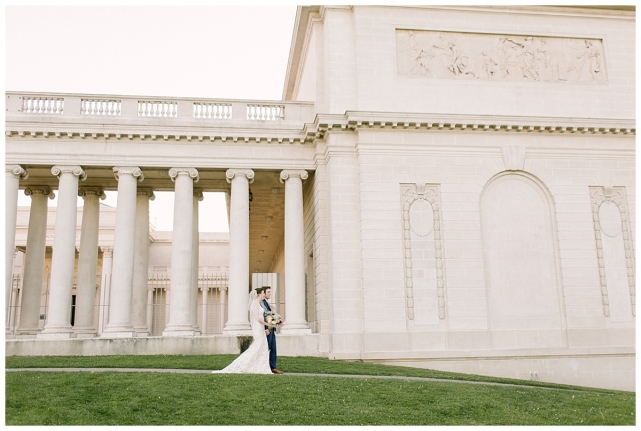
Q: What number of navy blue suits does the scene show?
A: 1